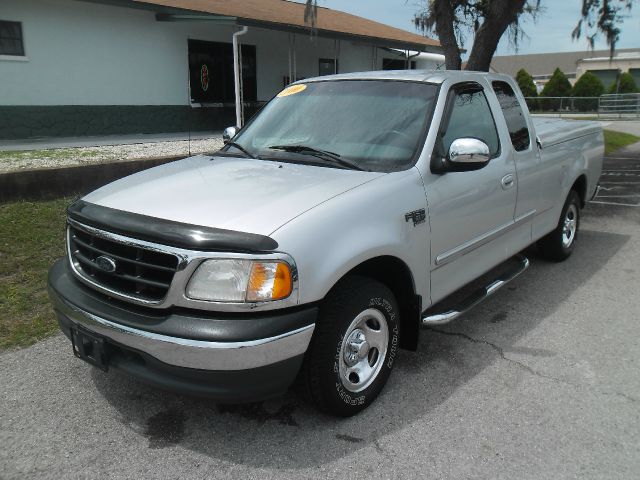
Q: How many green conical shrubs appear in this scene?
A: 4